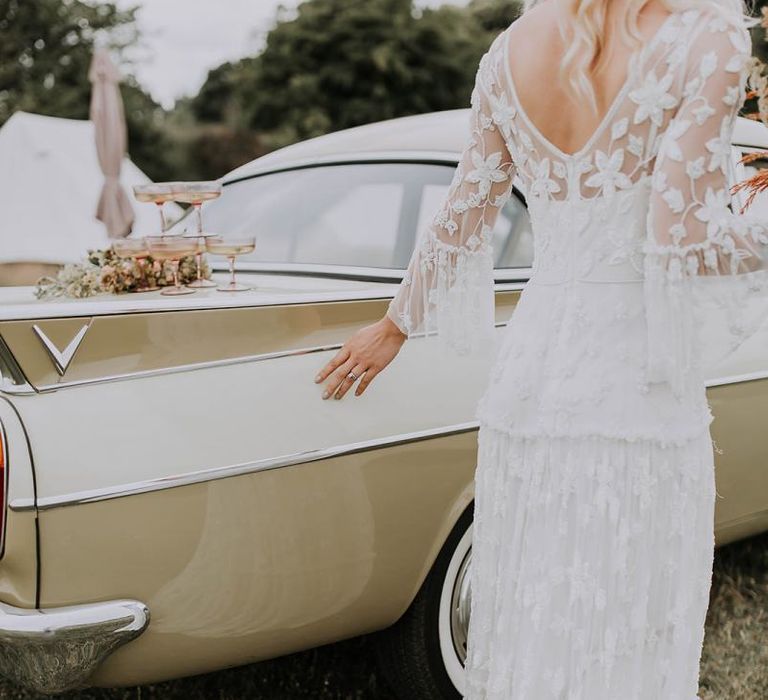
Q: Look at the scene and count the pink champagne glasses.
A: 6